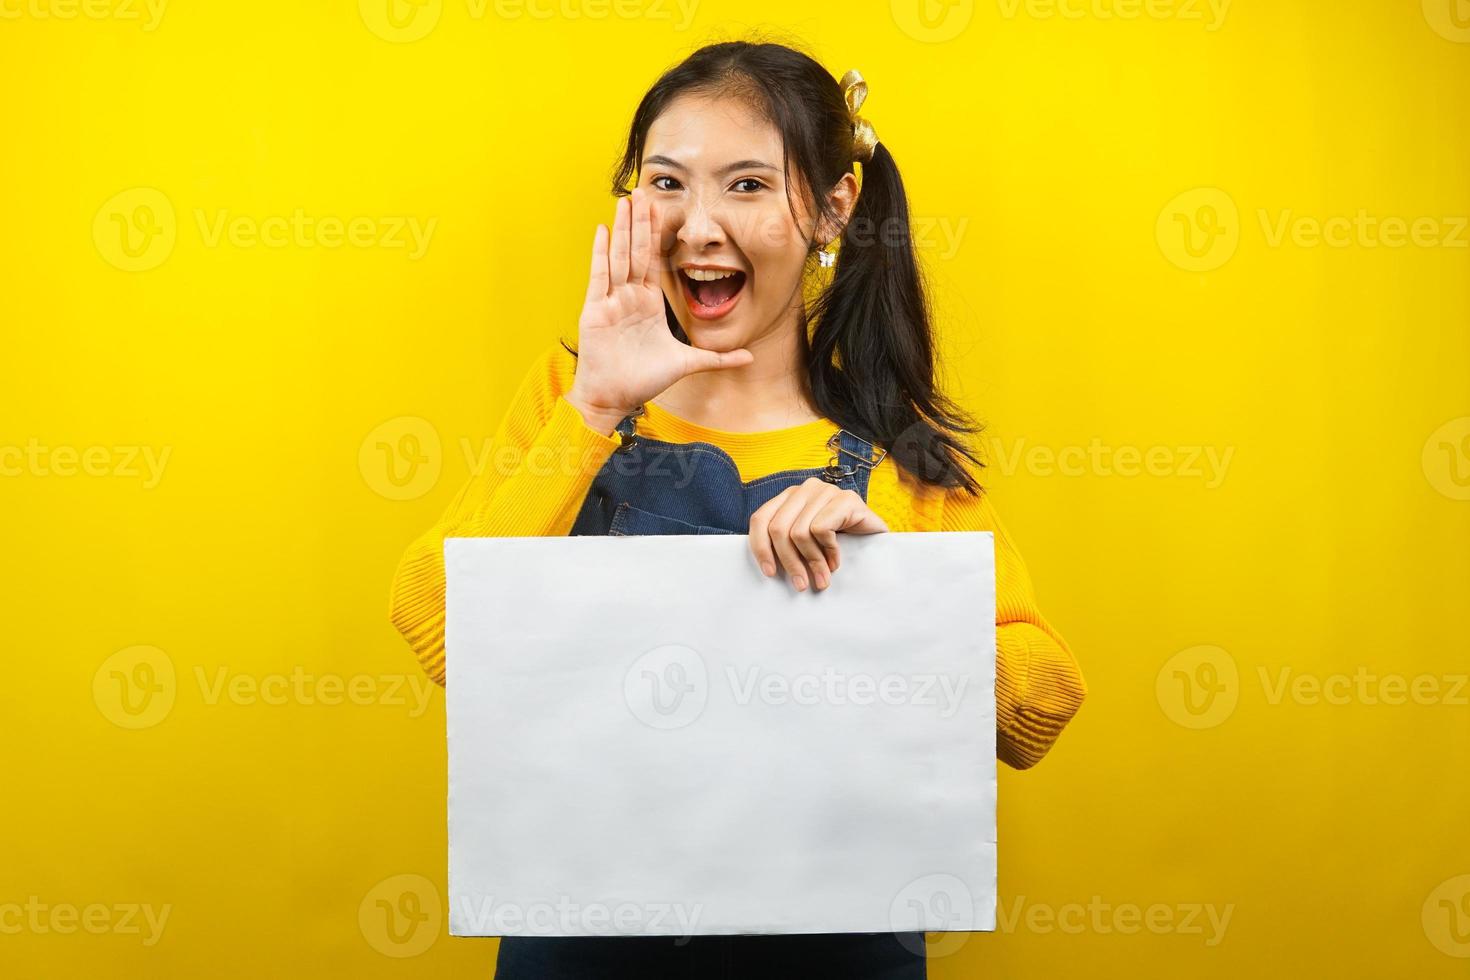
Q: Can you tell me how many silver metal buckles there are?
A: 2